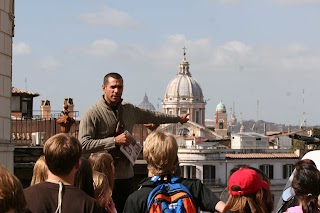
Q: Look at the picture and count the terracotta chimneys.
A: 2